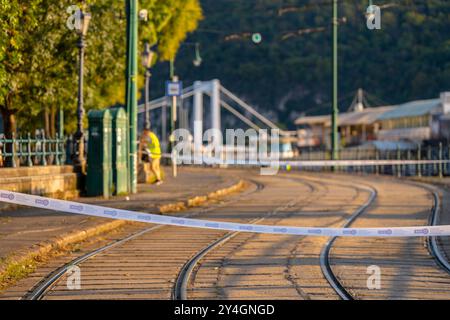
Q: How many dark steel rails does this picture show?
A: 4